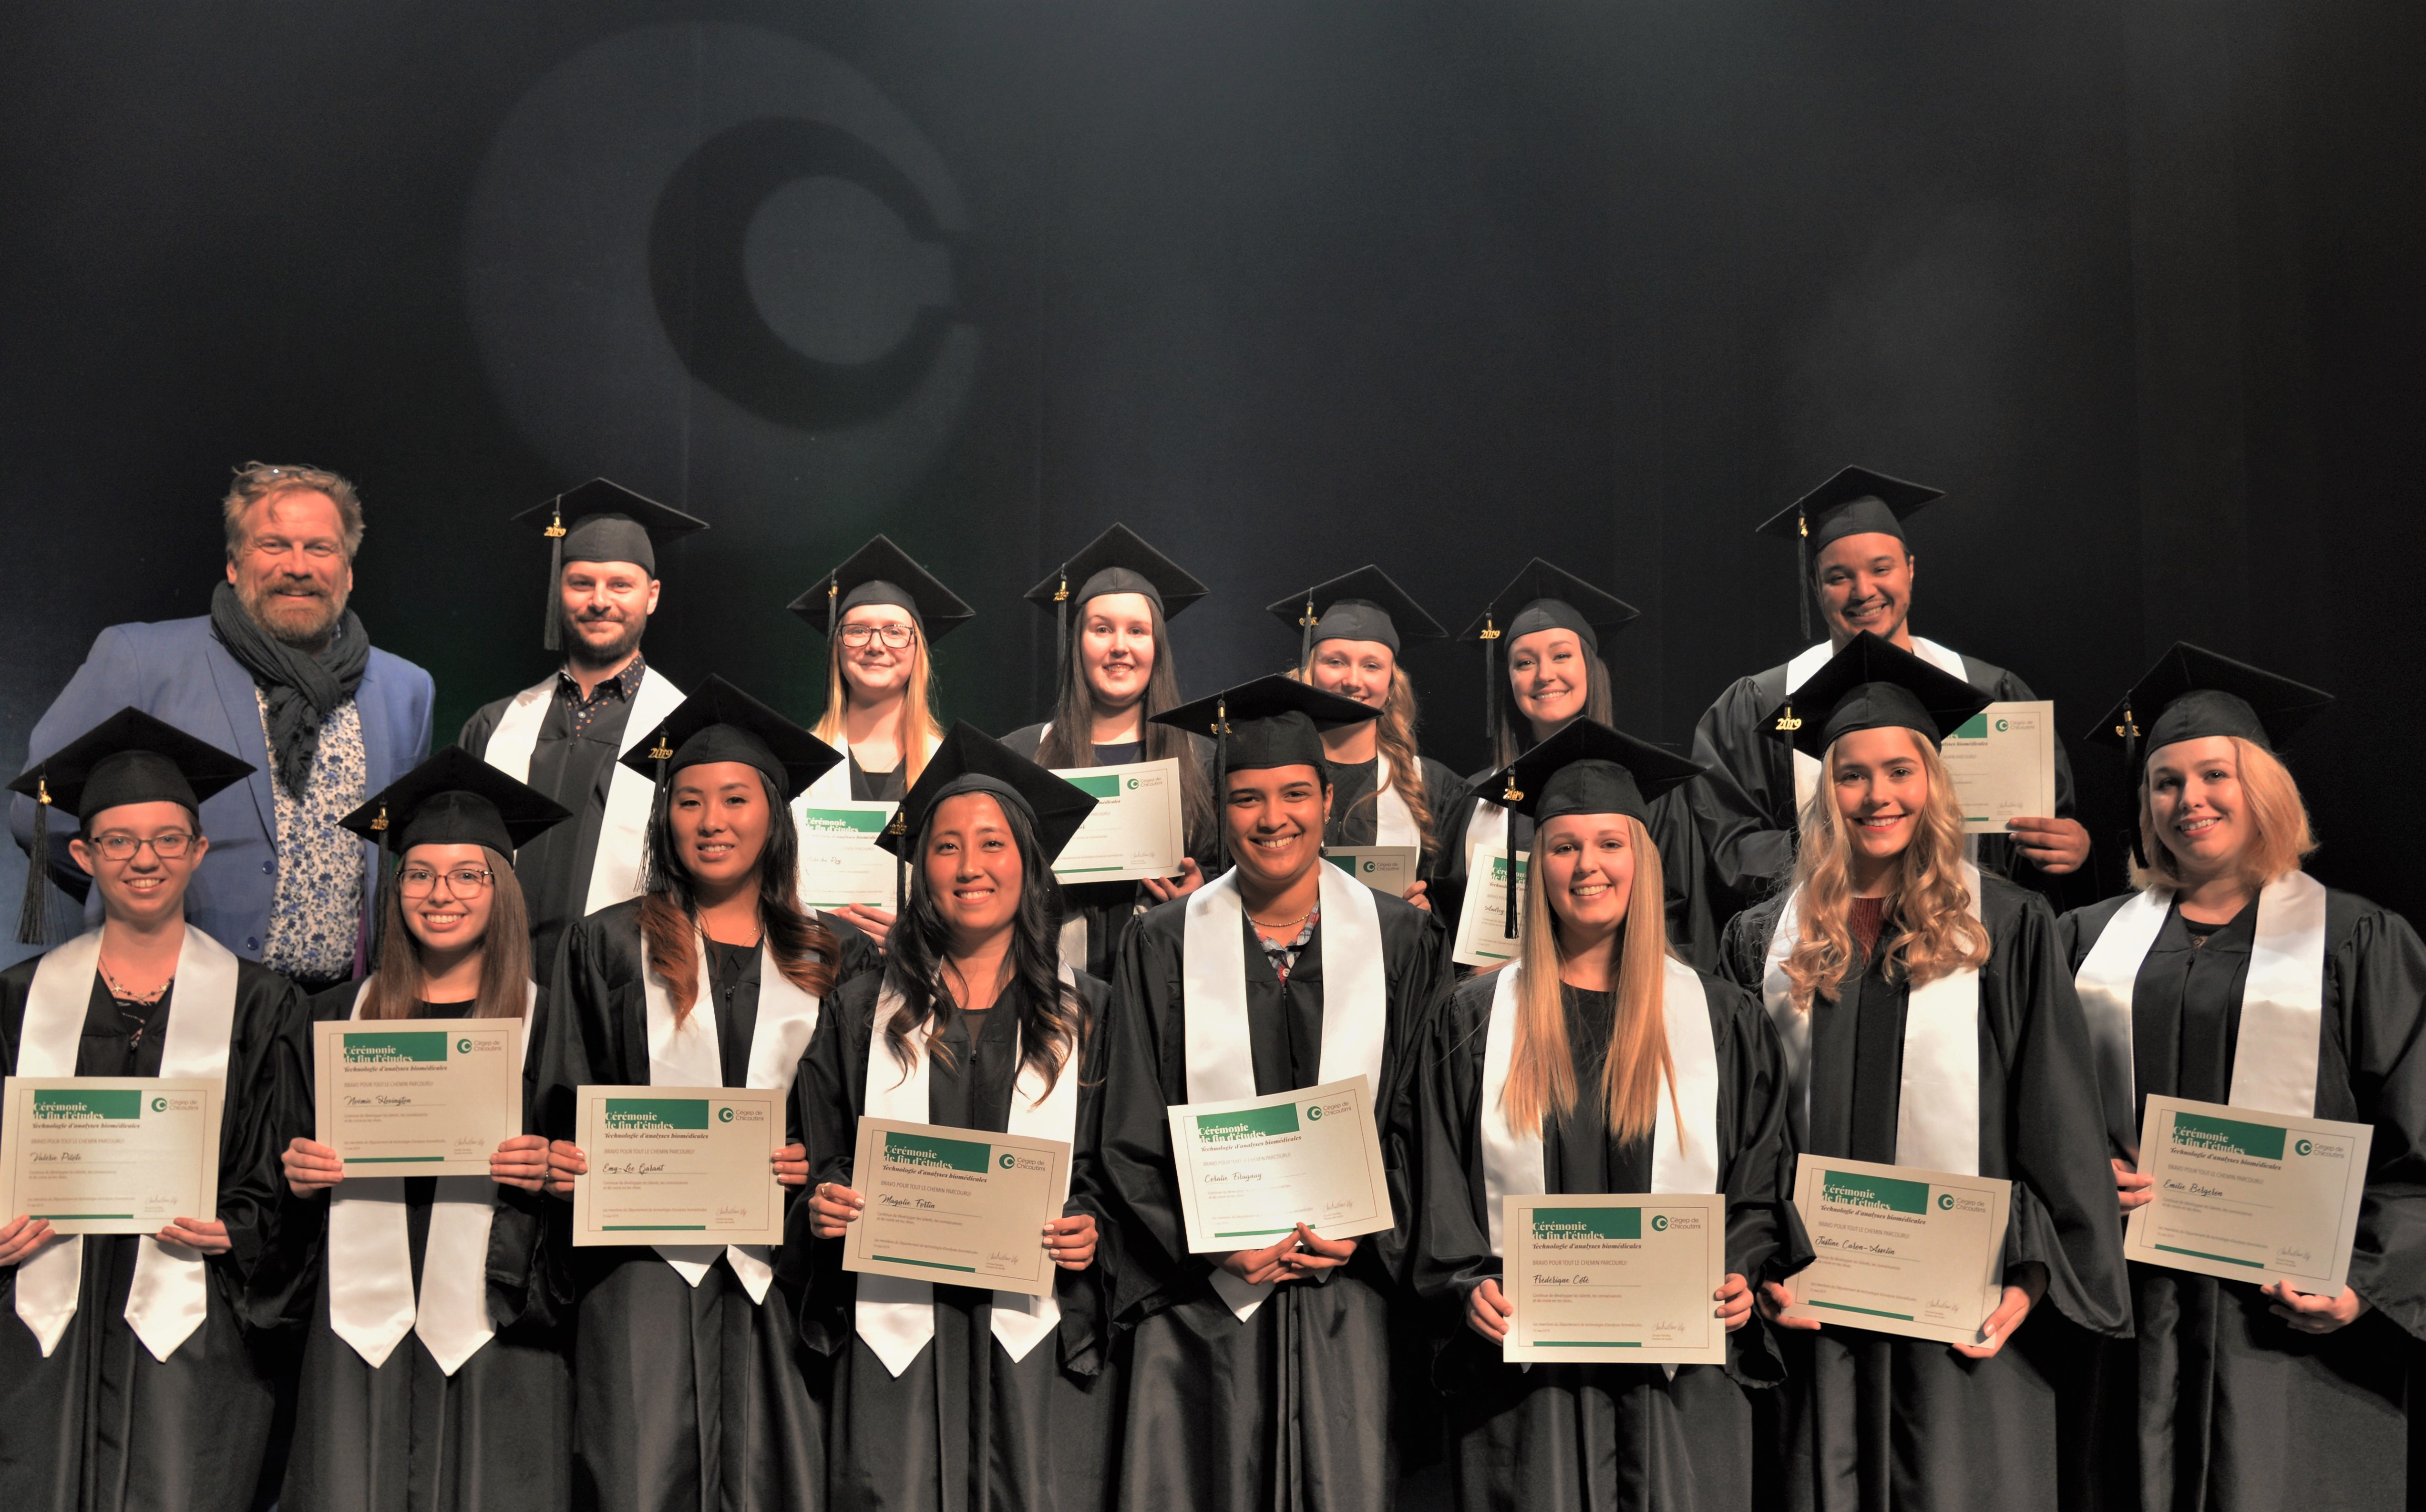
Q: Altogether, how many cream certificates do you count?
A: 13